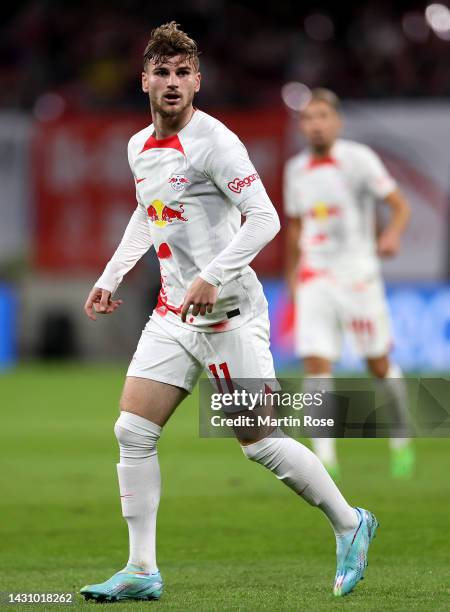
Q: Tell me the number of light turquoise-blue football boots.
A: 2